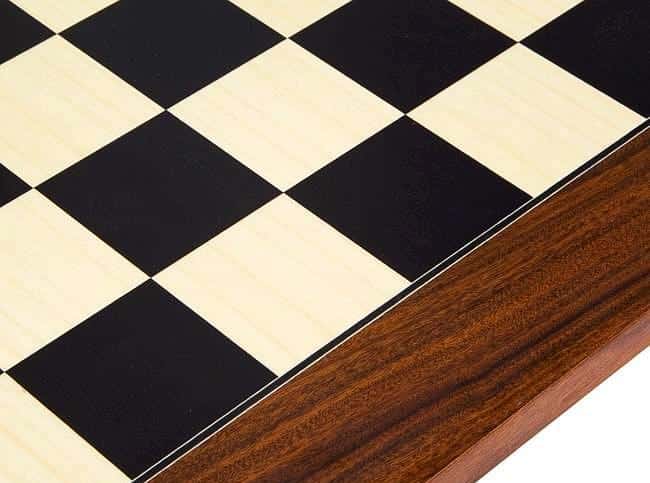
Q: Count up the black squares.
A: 8